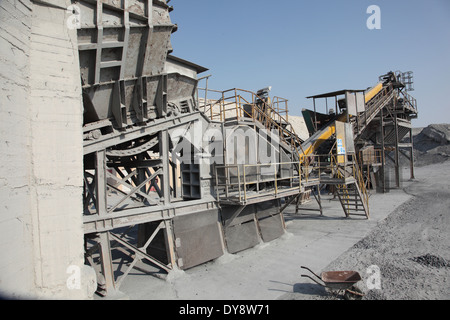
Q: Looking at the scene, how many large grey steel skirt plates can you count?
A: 3